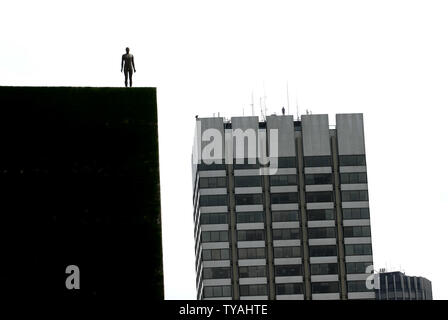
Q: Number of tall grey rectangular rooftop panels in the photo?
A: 5